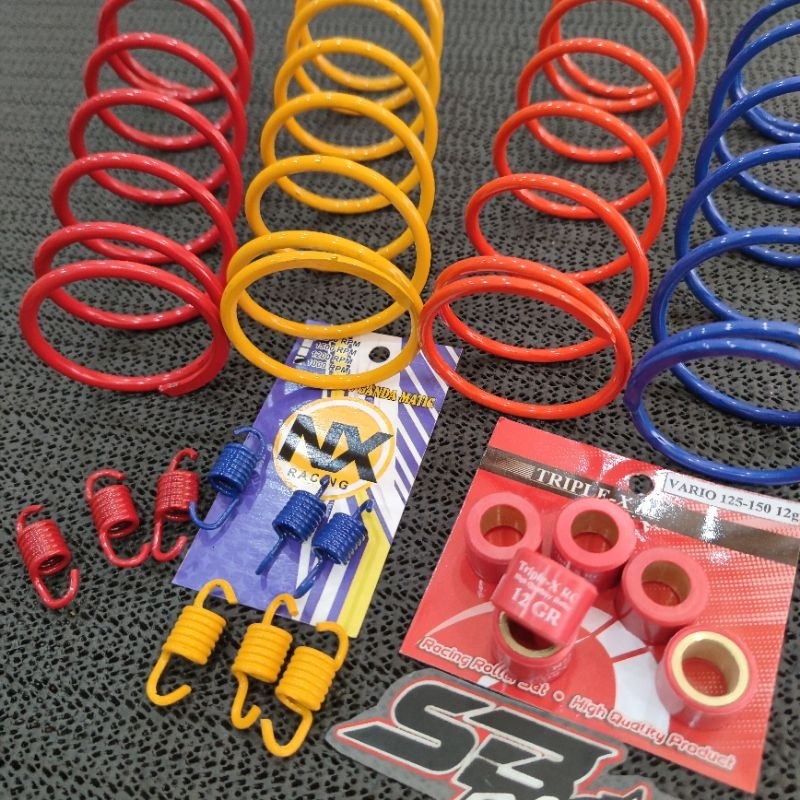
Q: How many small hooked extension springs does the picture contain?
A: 9